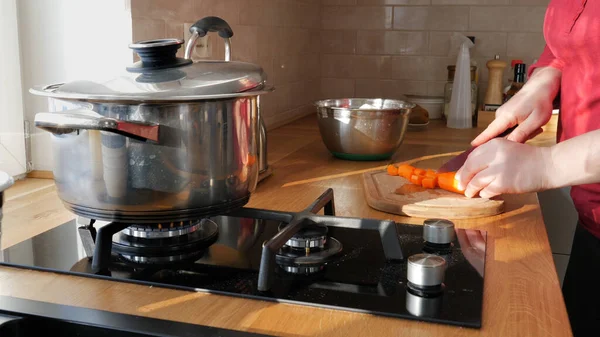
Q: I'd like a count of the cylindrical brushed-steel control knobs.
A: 2